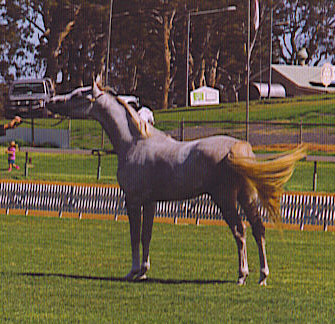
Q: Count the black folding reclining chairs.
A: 0